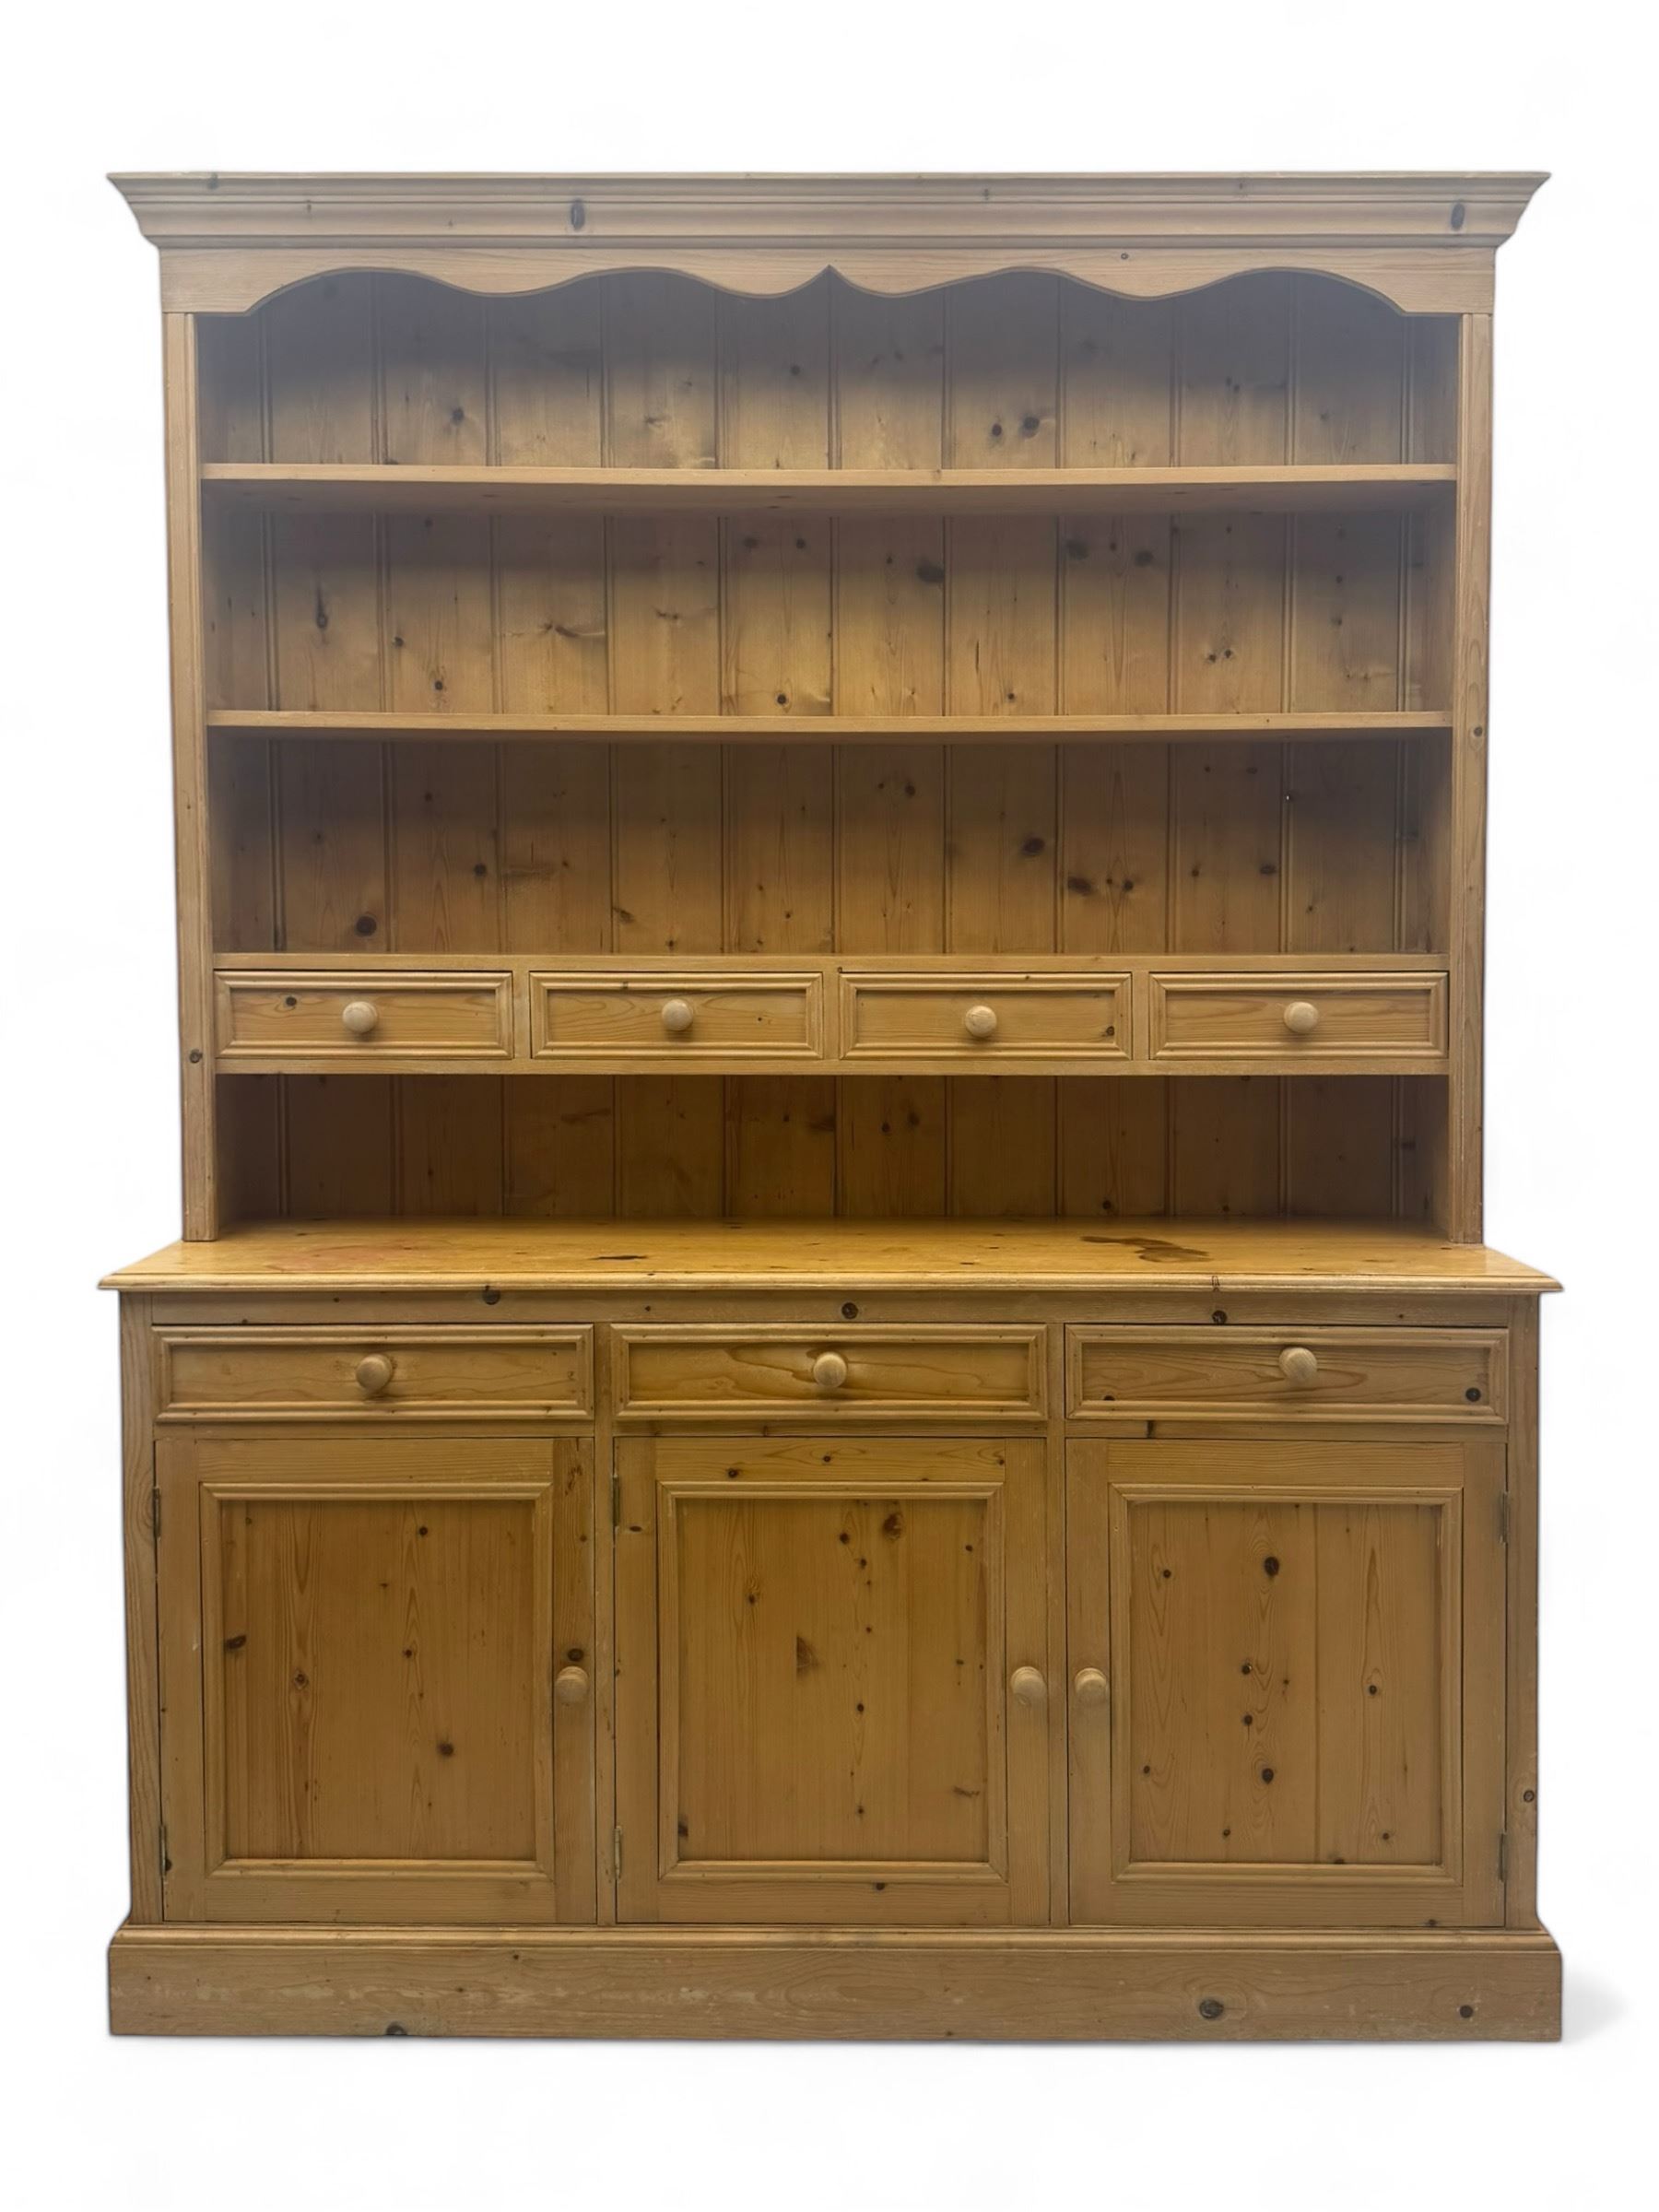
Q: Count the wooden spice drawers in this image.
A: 4